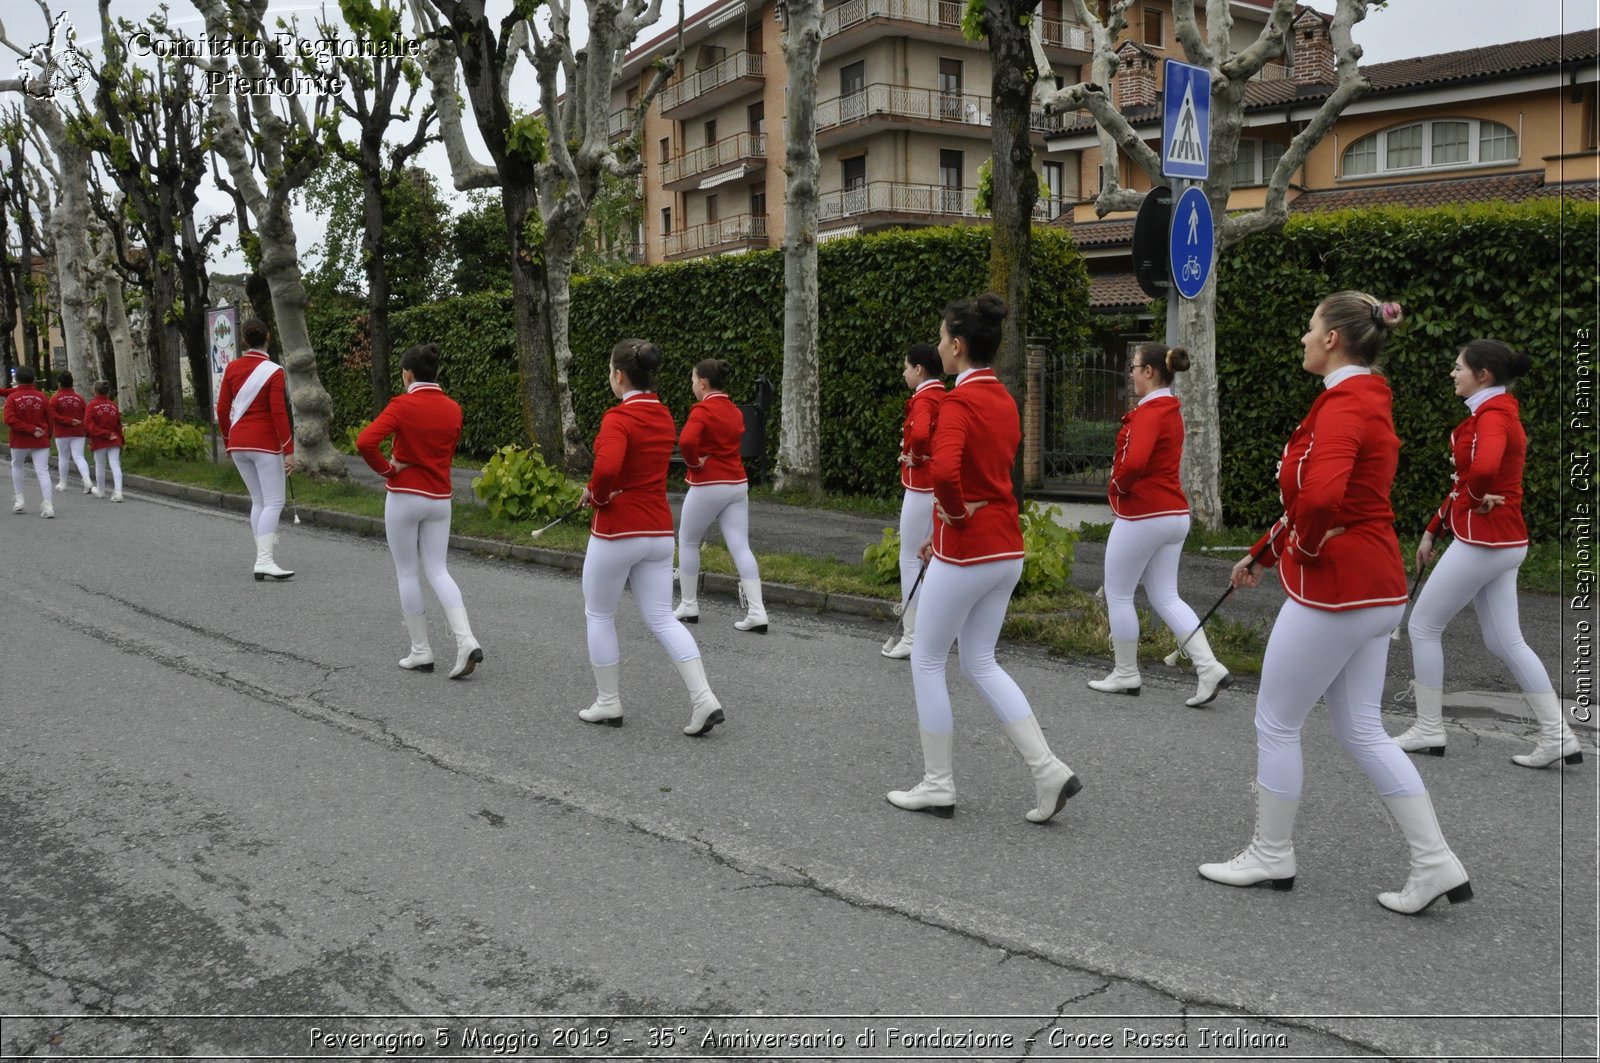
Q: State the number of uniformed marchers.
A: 12